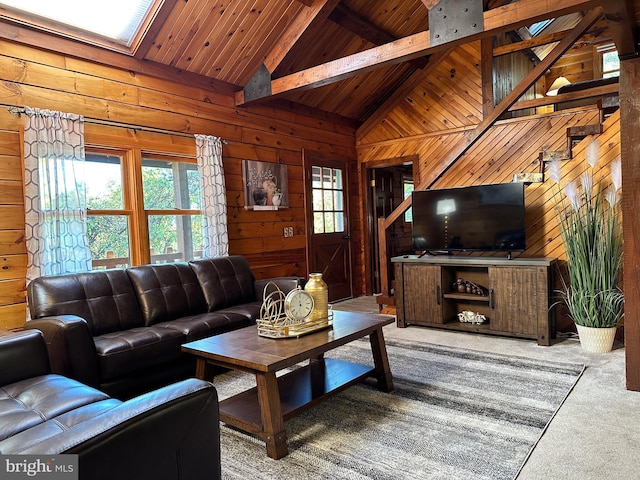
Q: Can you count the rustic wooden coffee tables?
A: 1